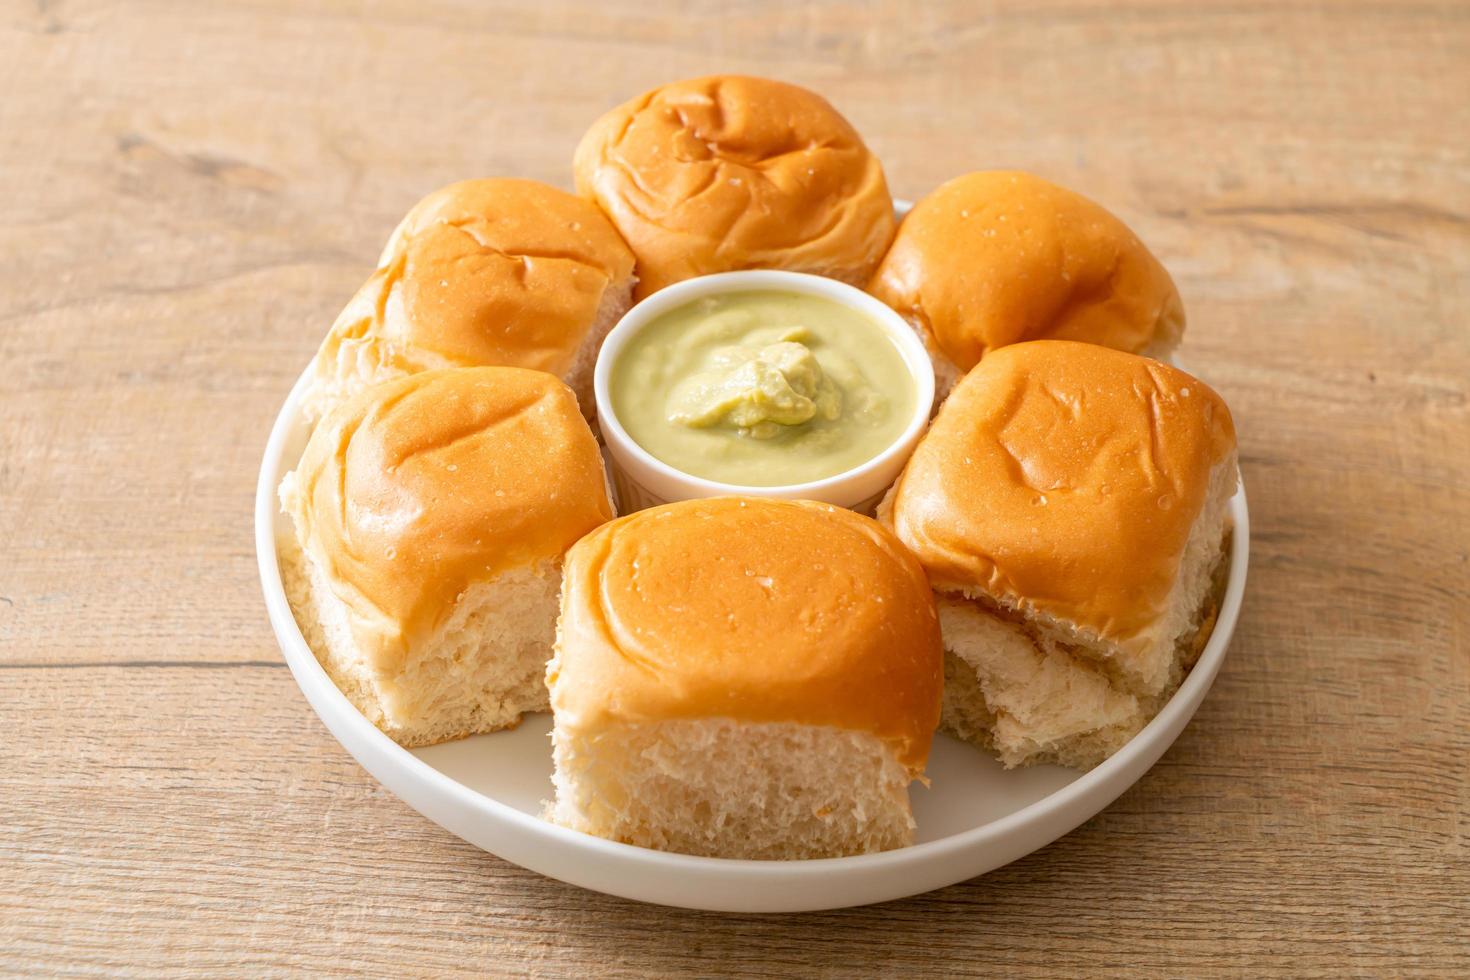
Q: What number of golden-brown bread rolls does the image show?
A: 6